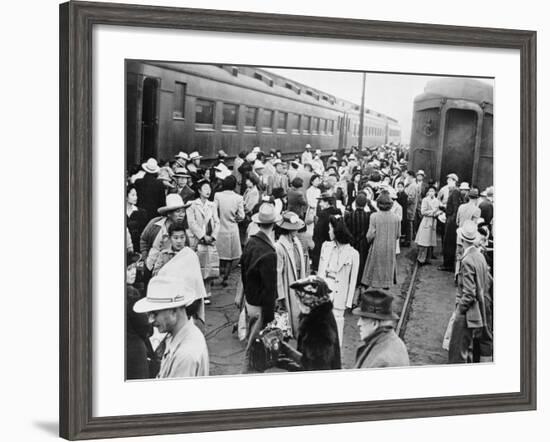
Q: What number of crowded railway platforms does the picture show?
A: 1